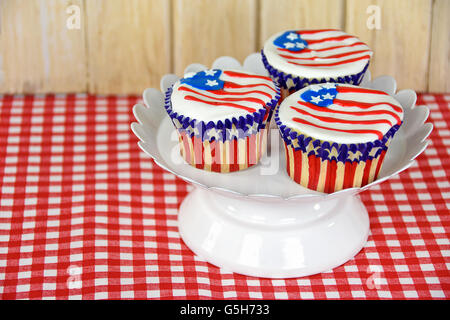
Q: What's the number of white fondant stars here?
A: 9